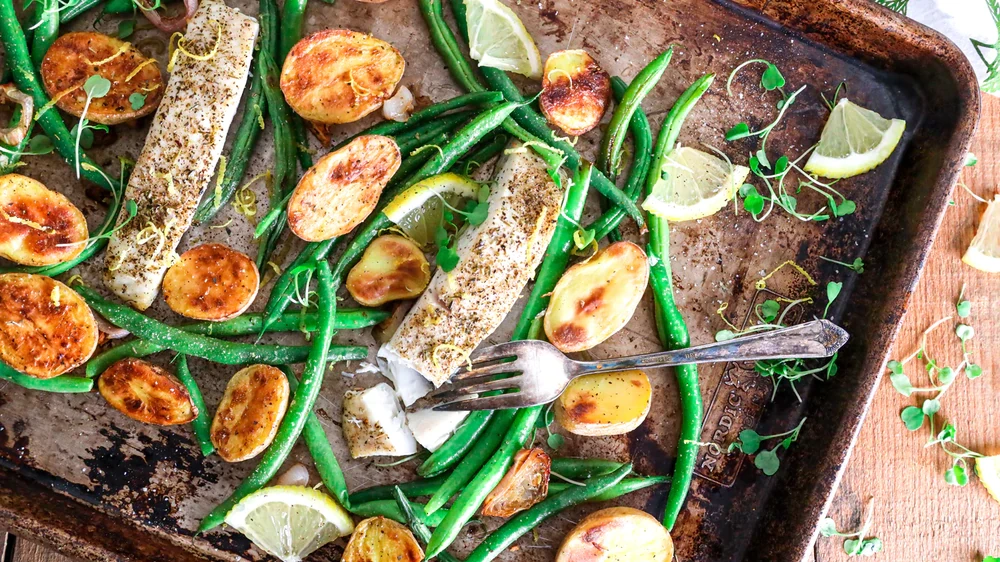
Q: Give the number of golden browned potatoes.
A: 14